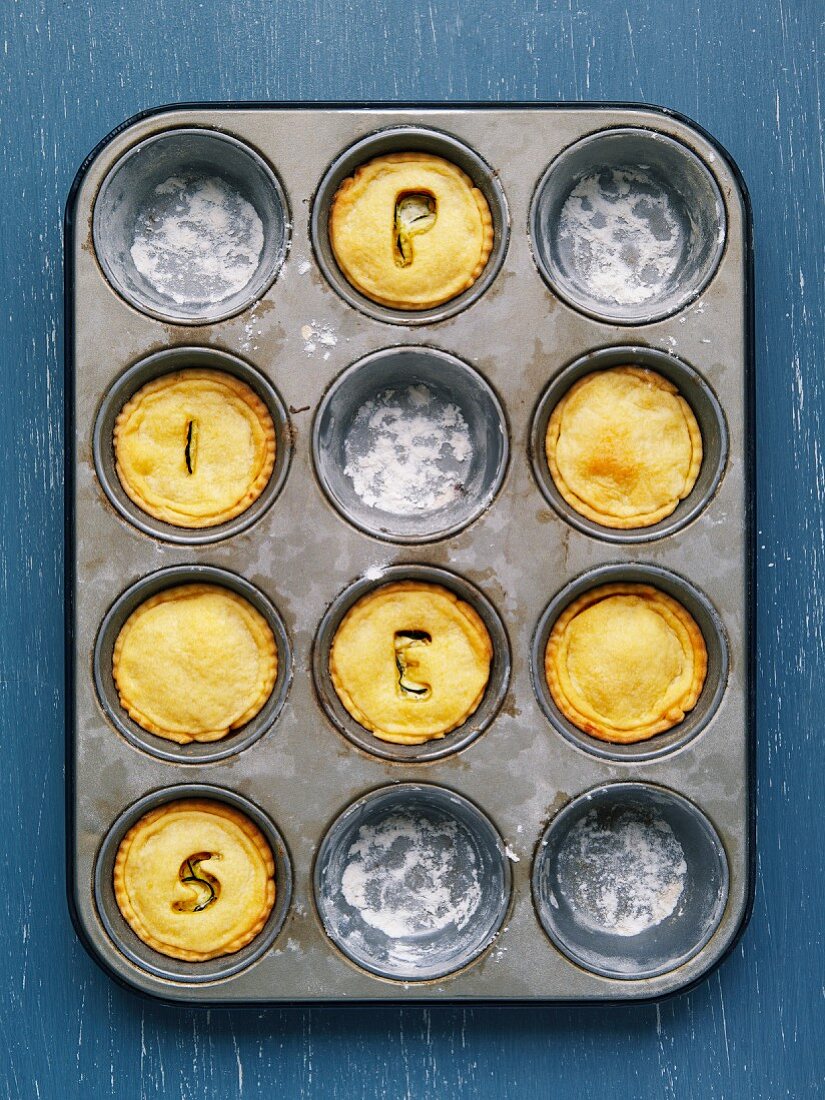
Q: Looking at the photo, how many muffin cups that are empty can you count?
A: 5